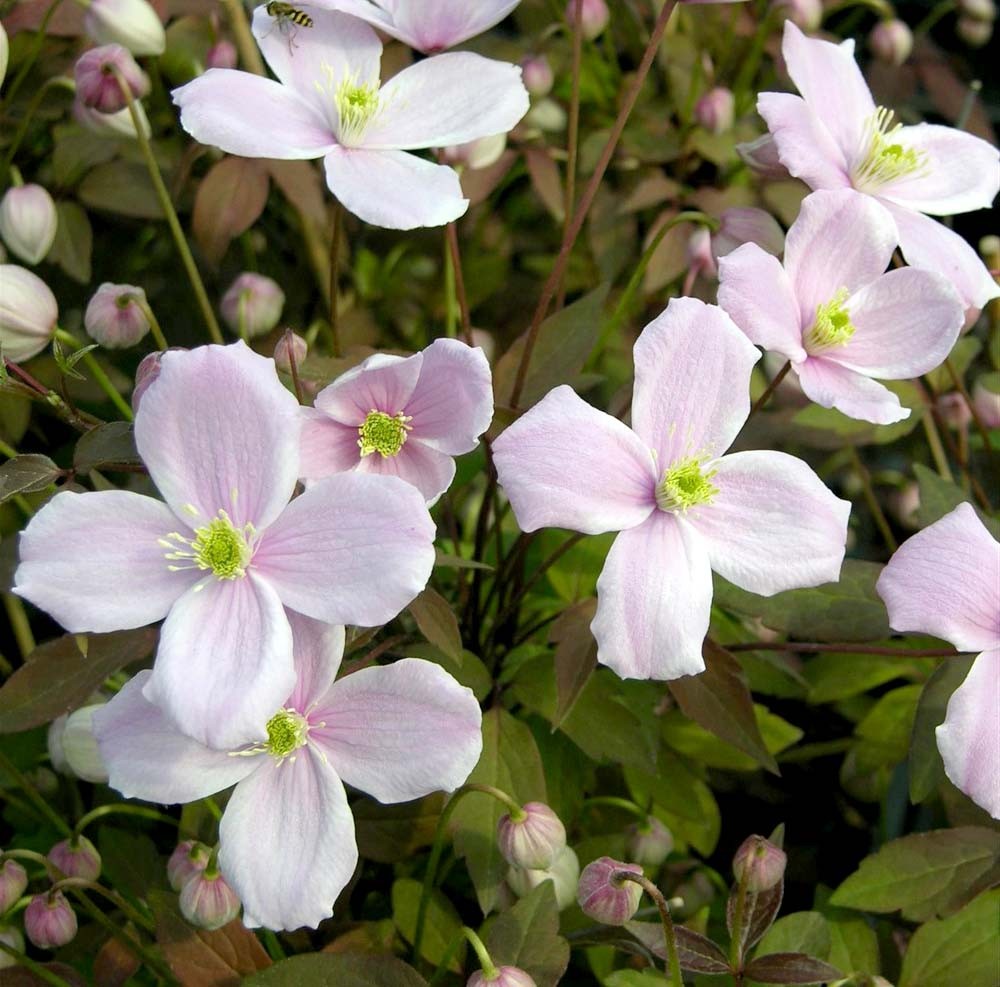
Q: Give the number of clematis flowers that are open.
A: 9